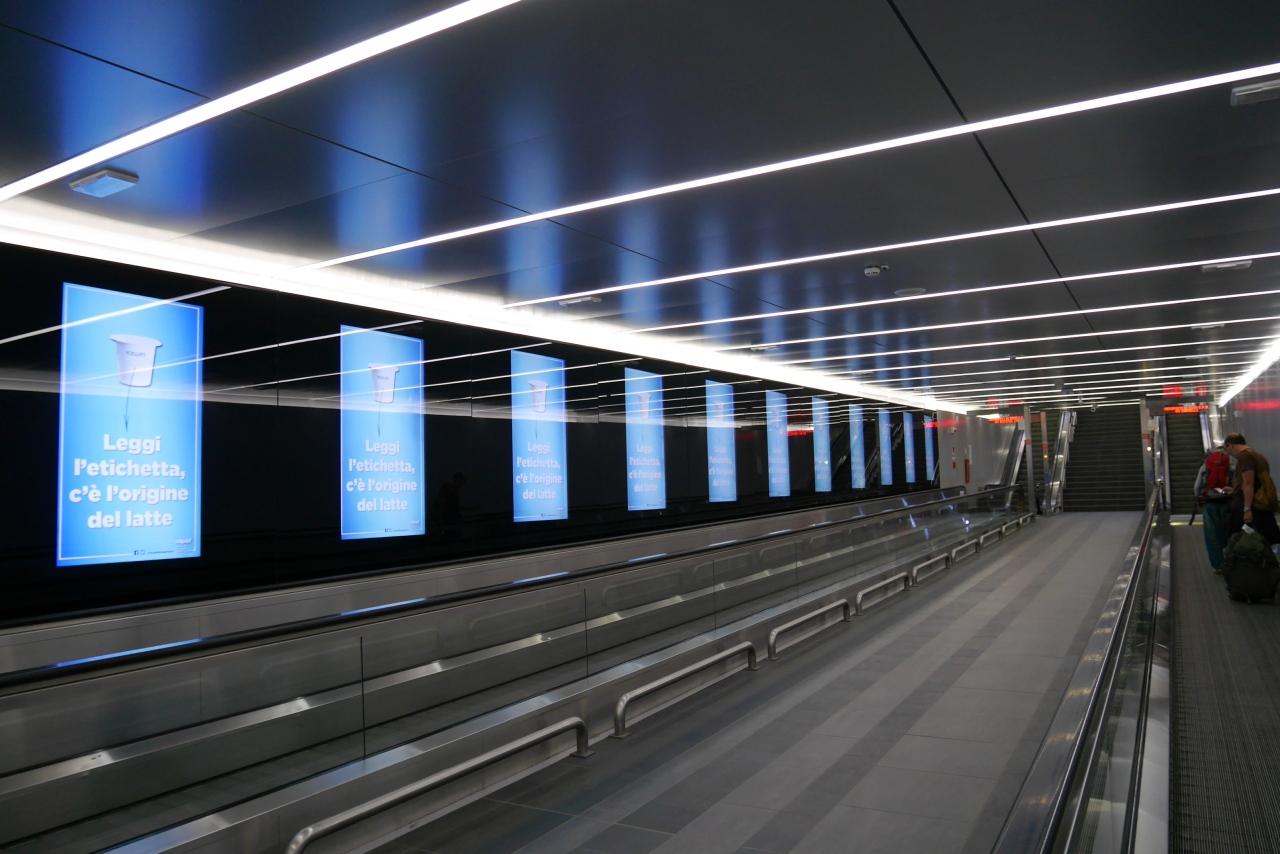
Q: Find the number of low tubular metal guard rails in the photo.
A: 9